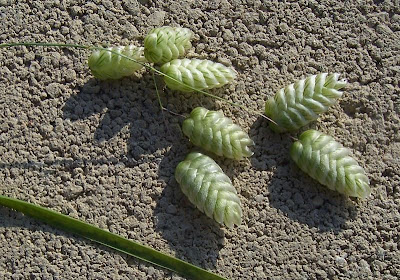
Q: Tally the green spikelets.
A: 7